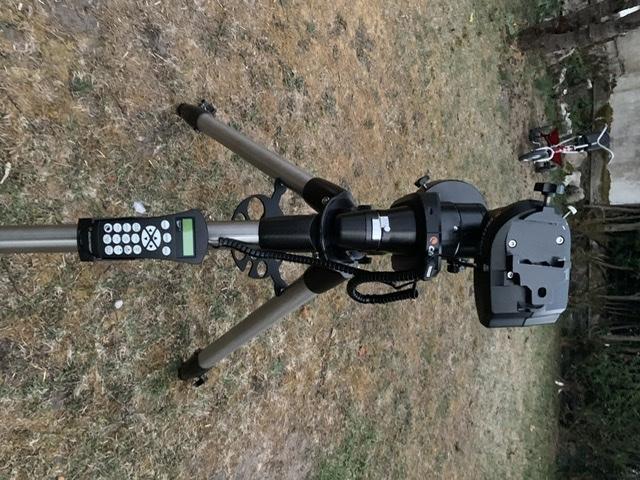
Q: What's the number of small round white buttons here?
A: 15